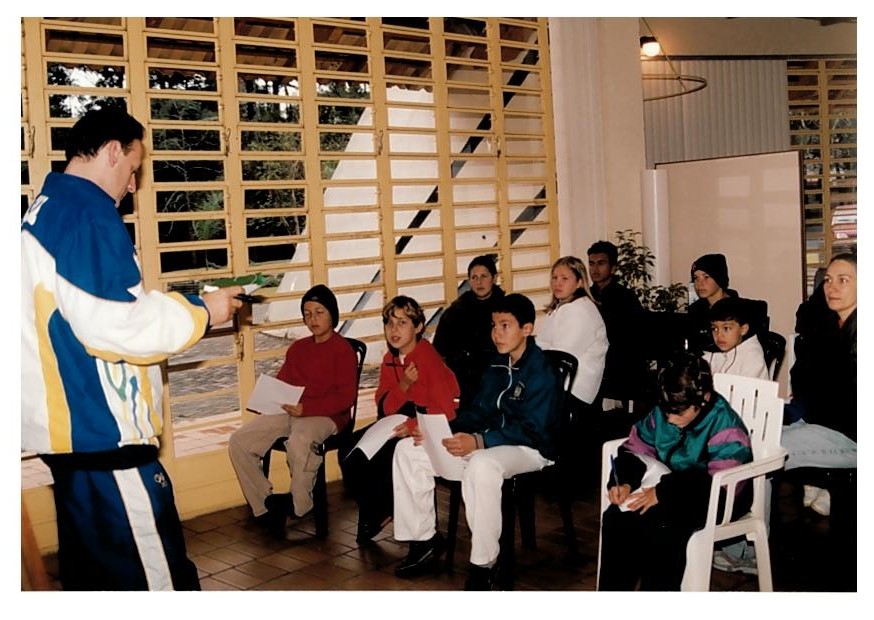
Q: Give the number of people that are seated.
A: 10